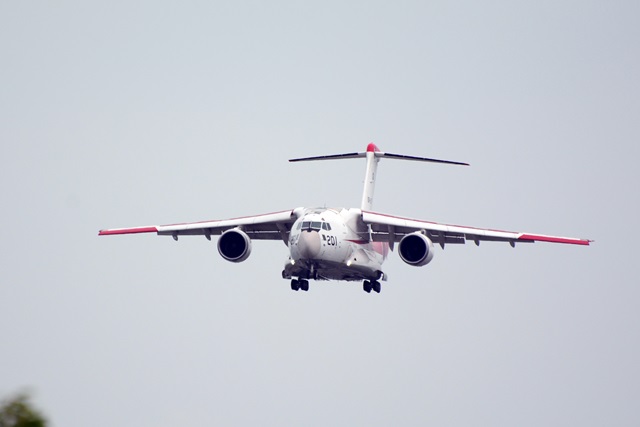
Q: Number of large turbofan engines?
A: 2